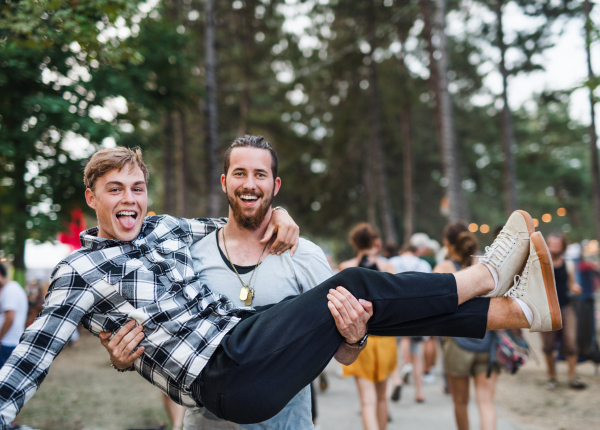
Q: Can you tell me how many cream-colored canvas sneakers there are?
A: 2